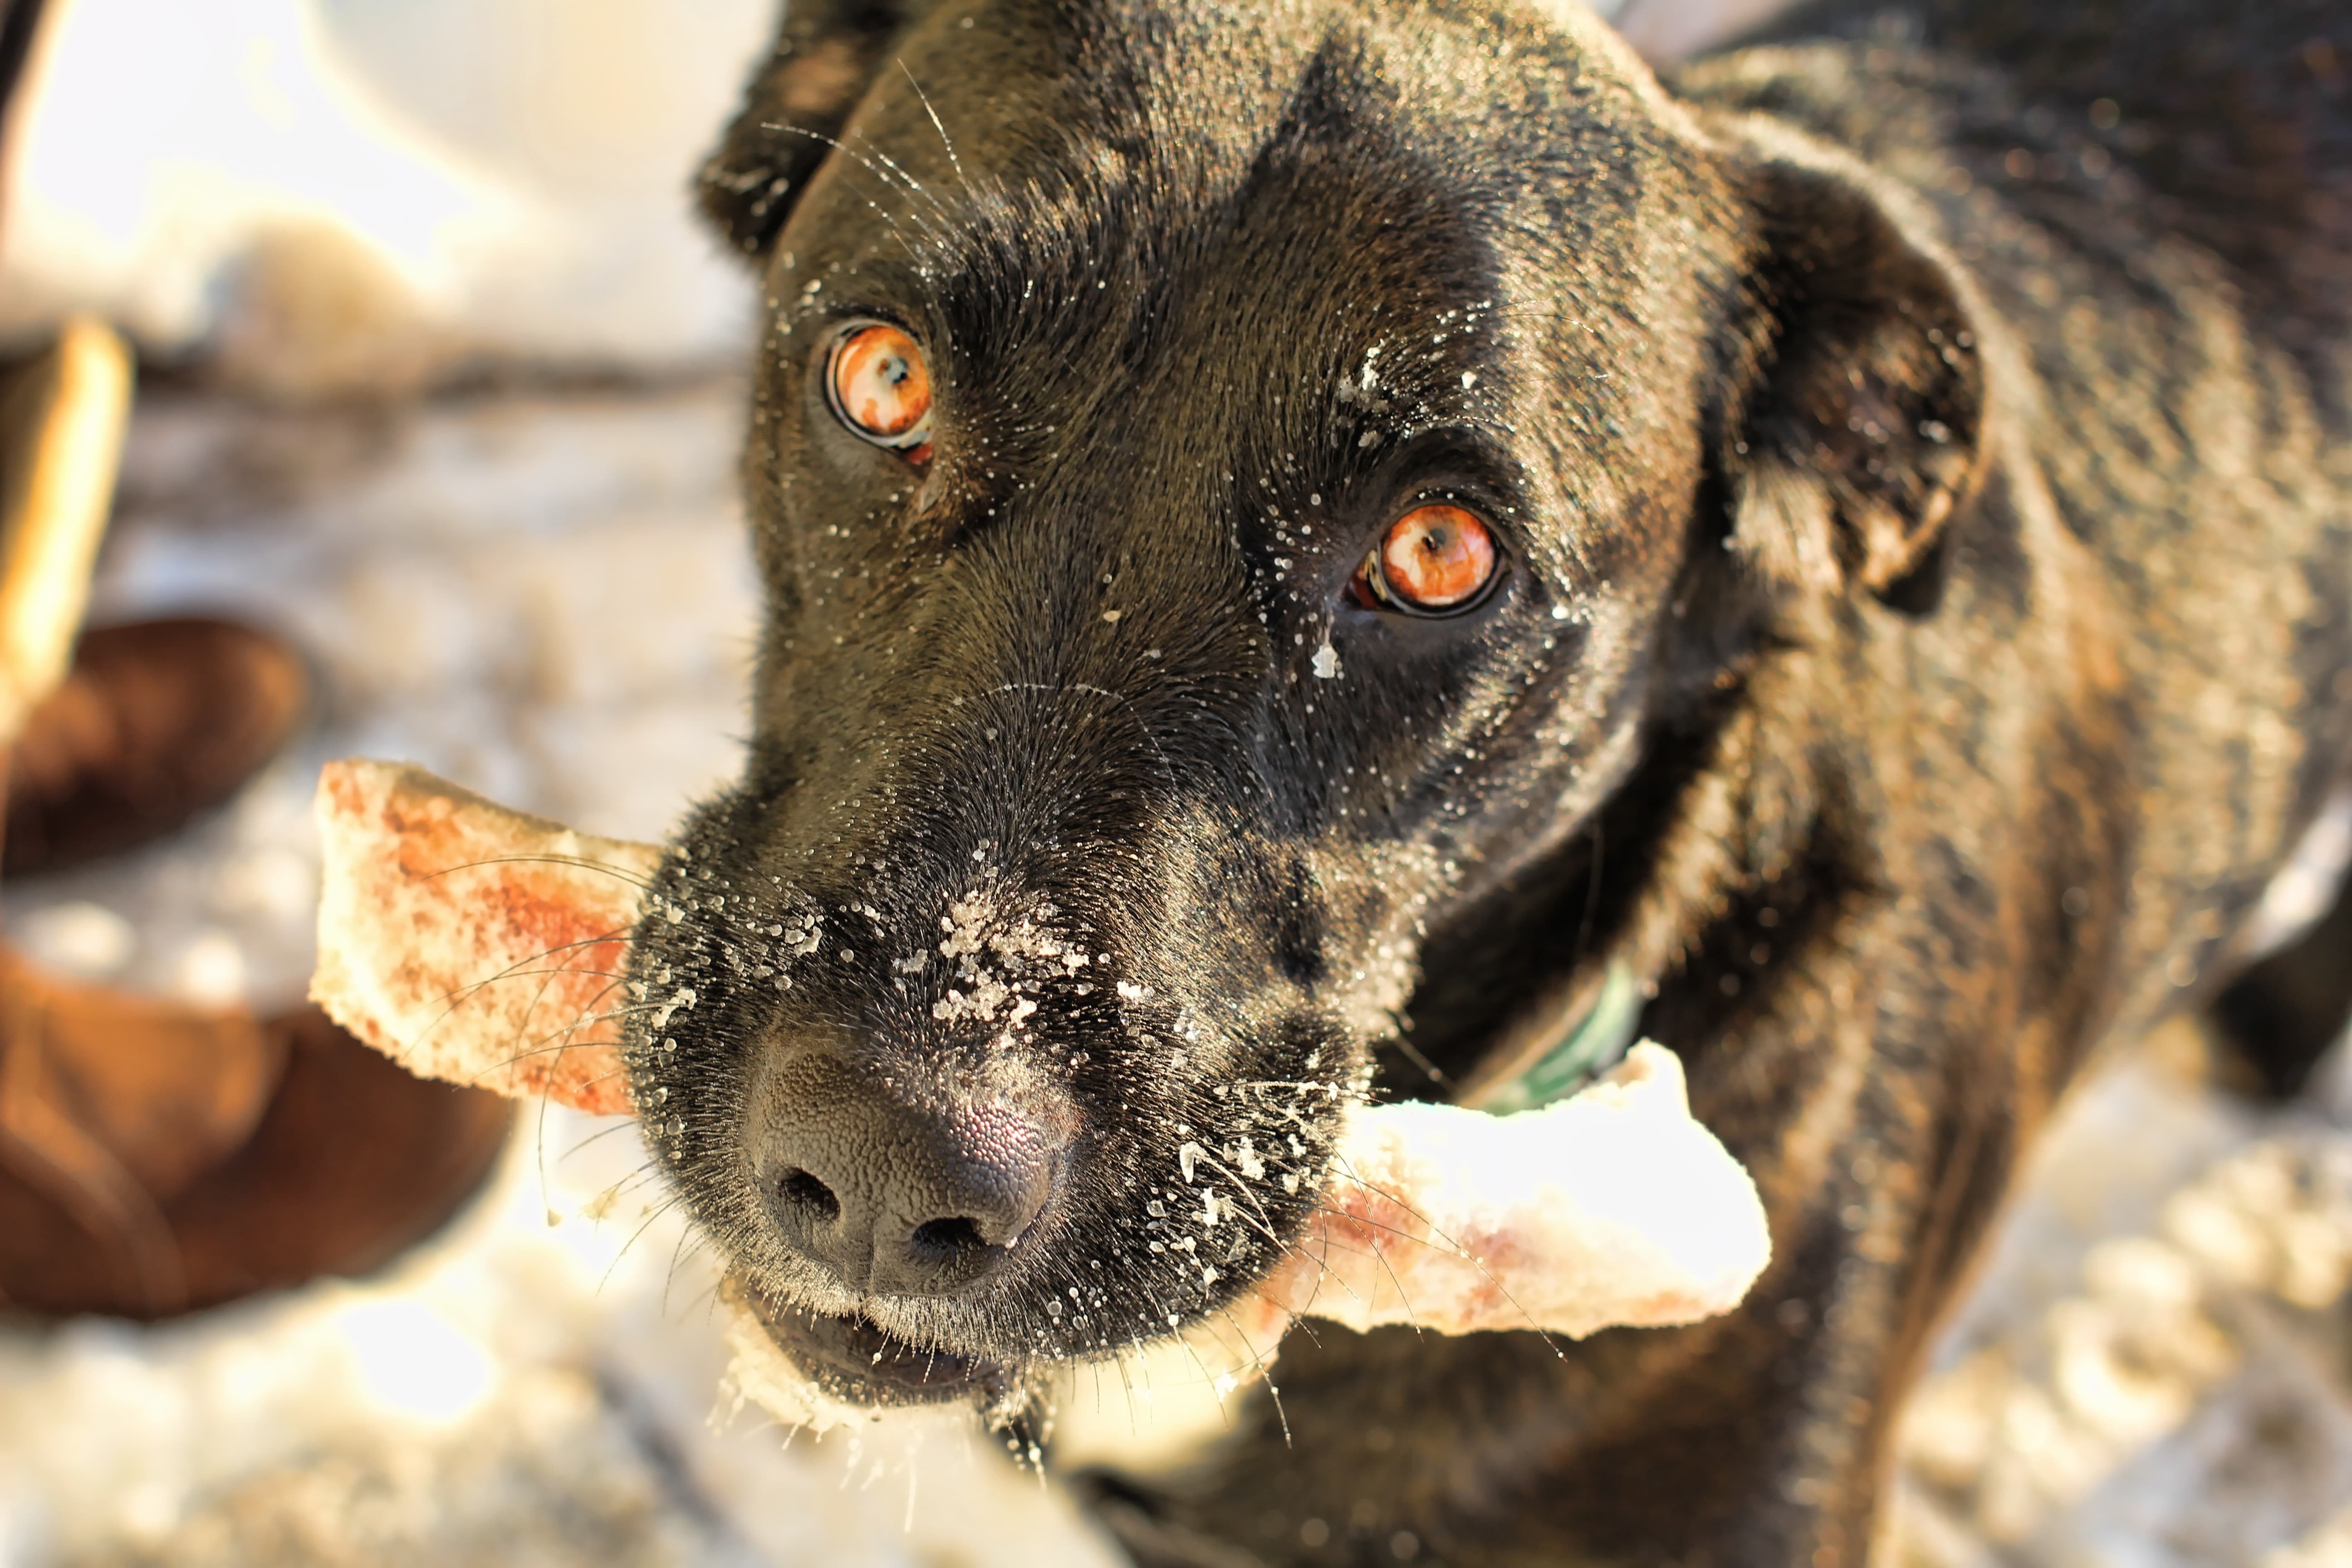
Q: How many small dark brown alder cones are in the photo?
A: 0